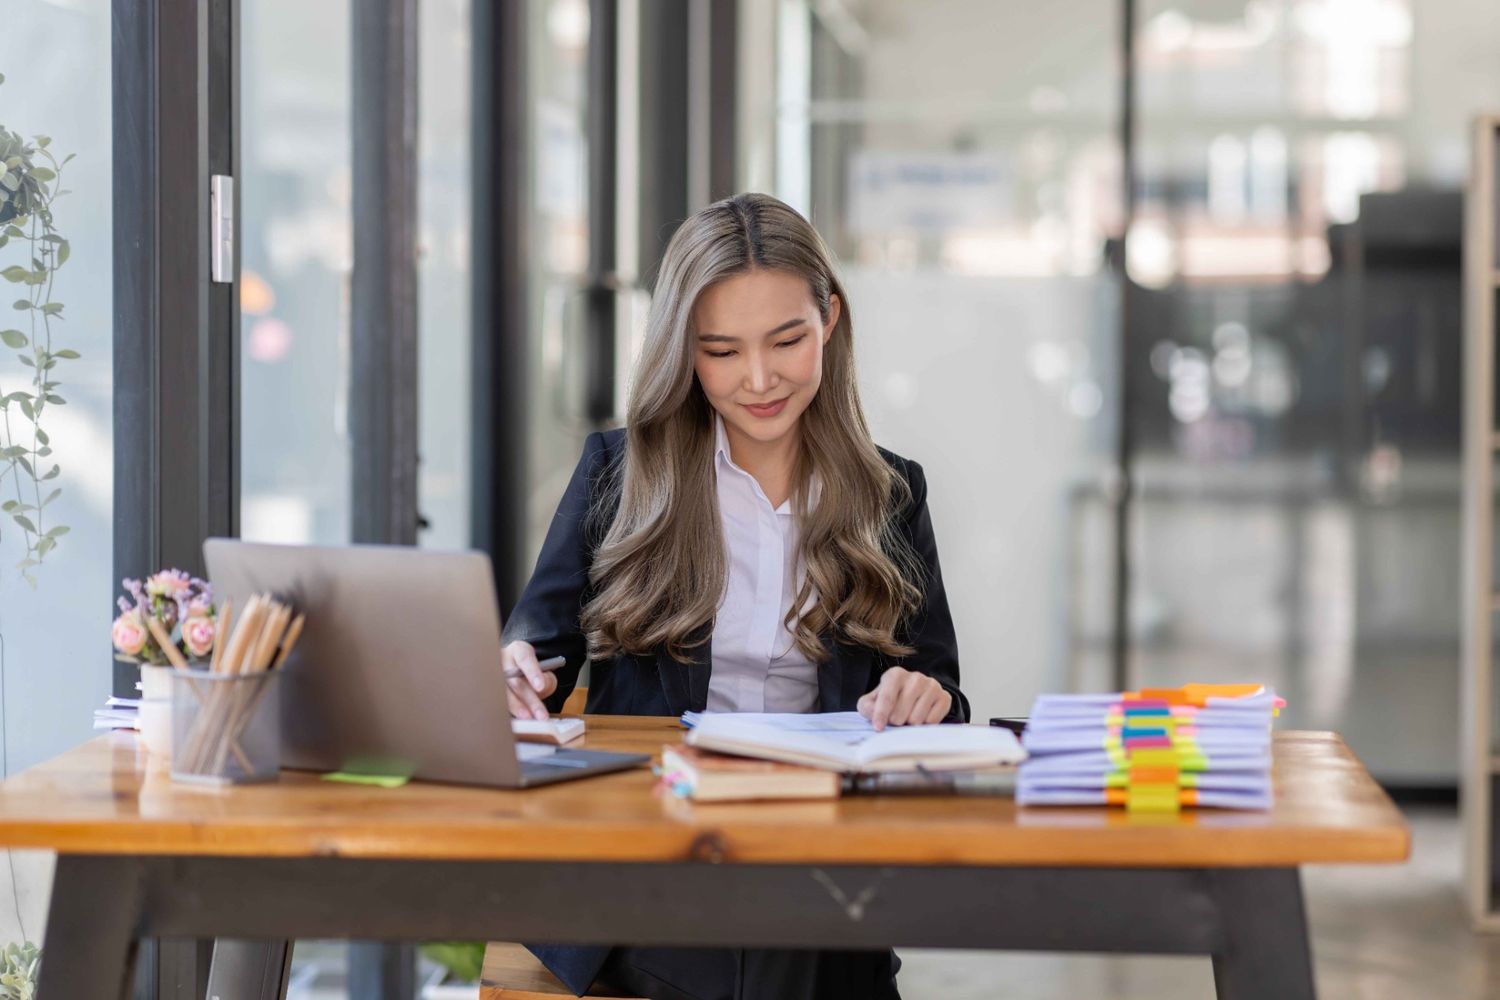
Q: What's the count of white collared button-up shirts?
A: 1